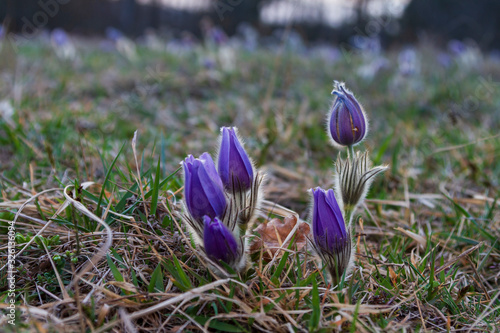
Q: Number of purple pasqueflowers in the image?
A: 5